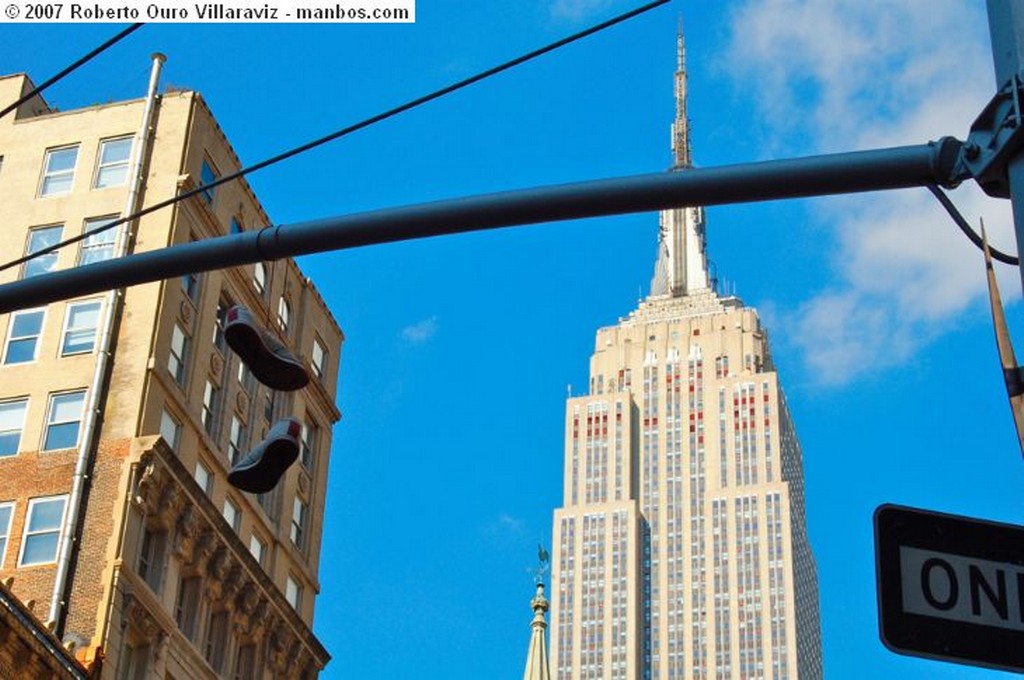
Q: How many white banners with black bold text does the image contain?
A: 1